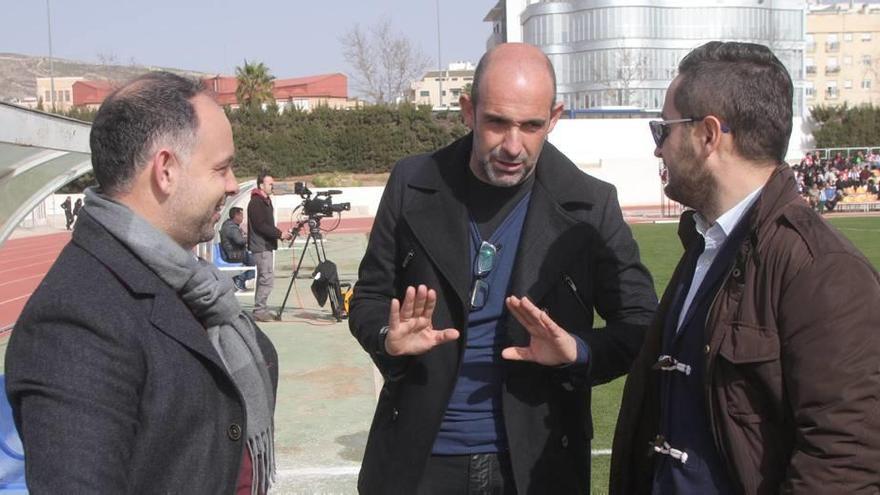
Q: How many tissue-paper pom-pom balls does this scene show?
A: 0